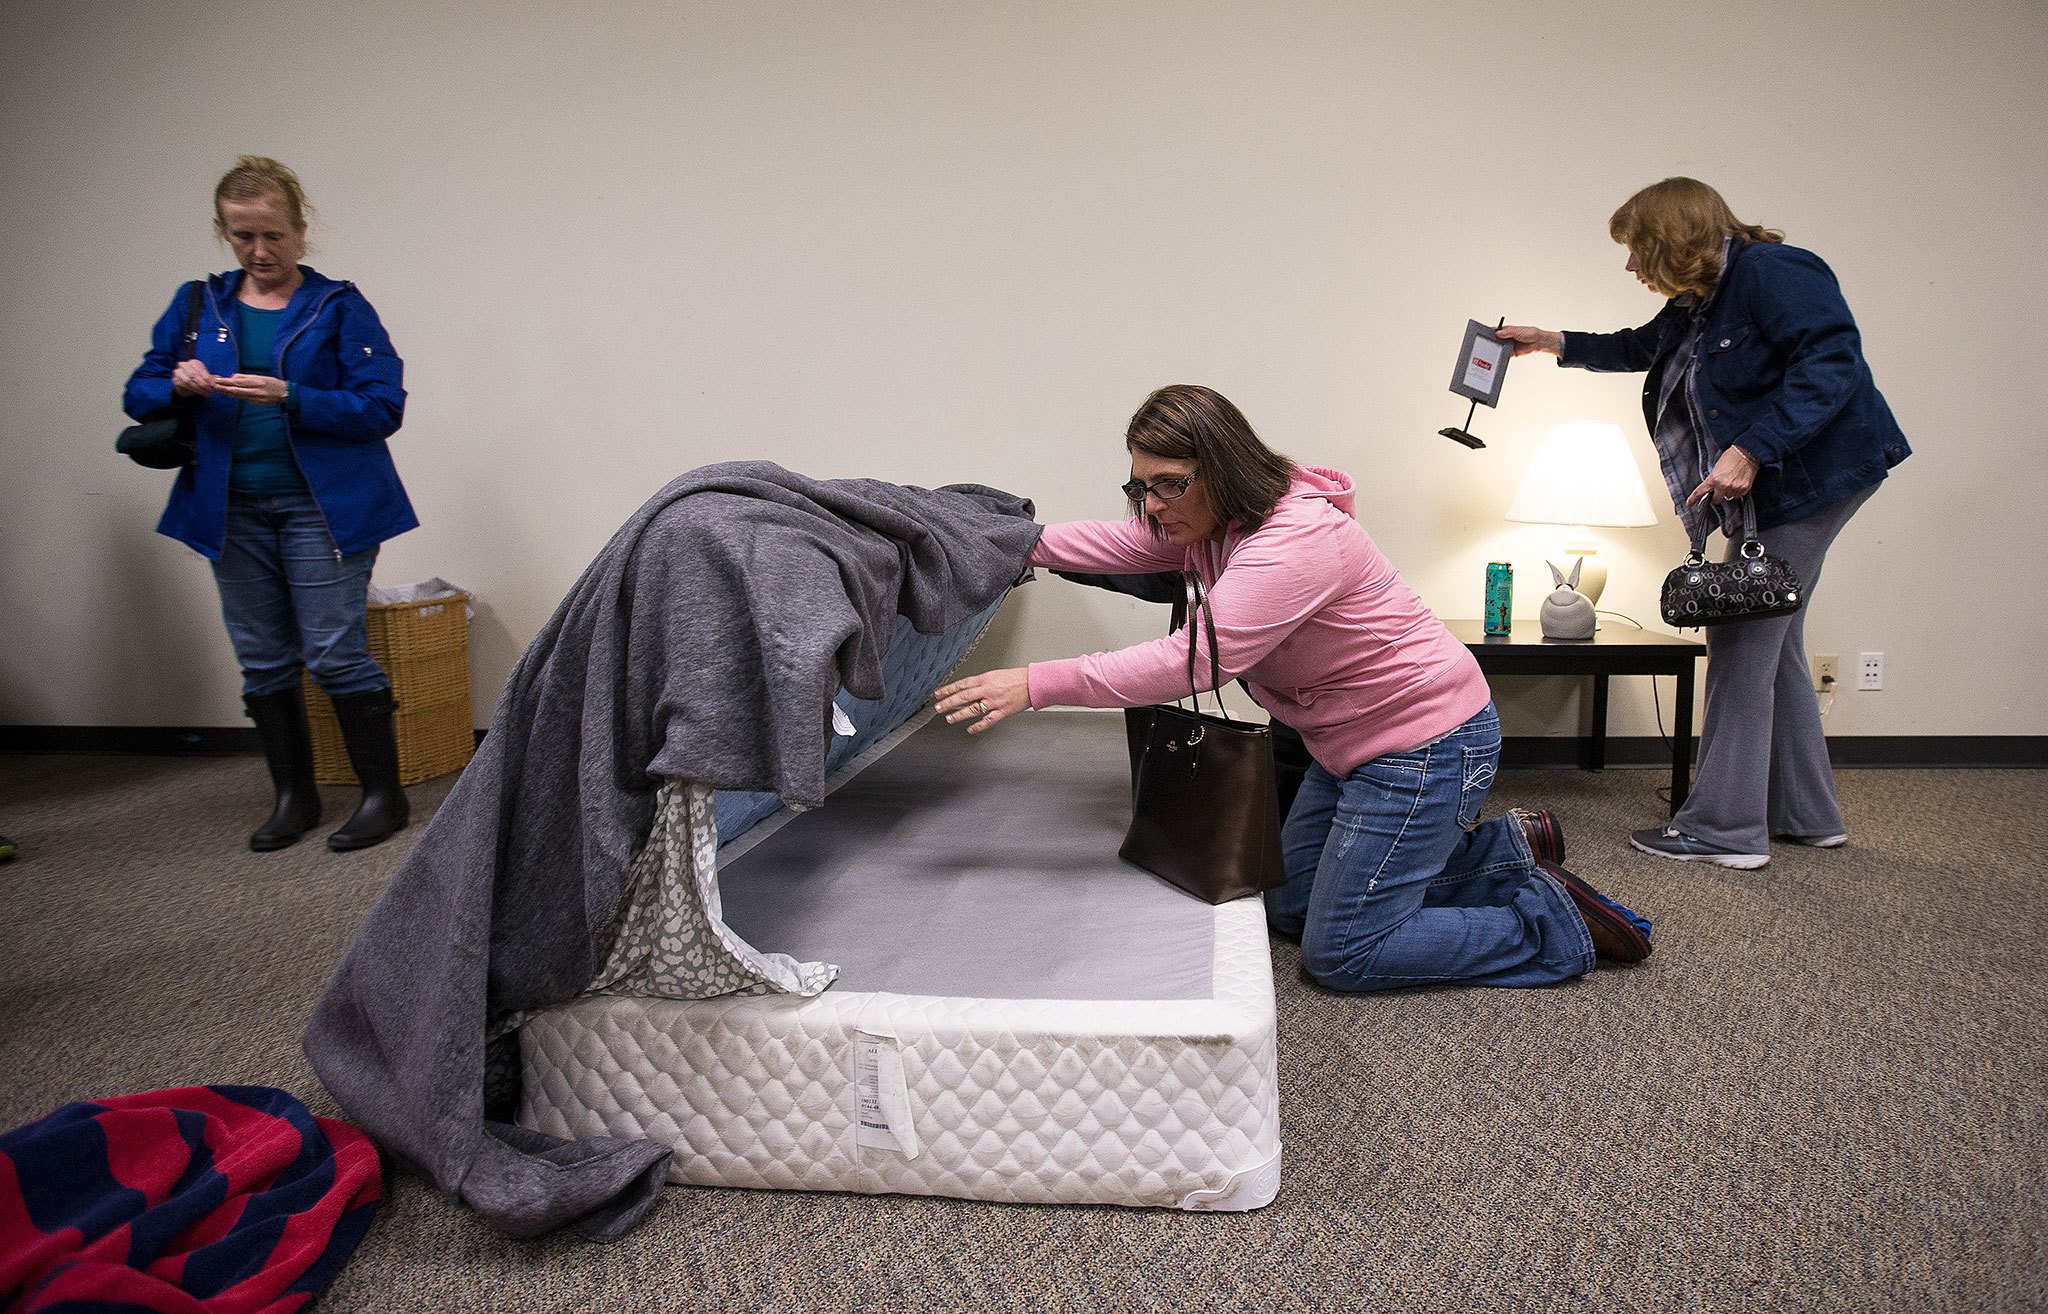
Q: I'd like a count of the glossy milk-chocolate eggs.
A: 0